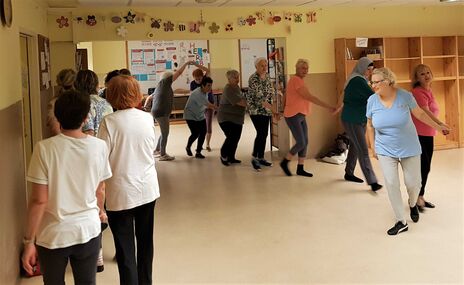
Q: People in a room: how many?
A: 15